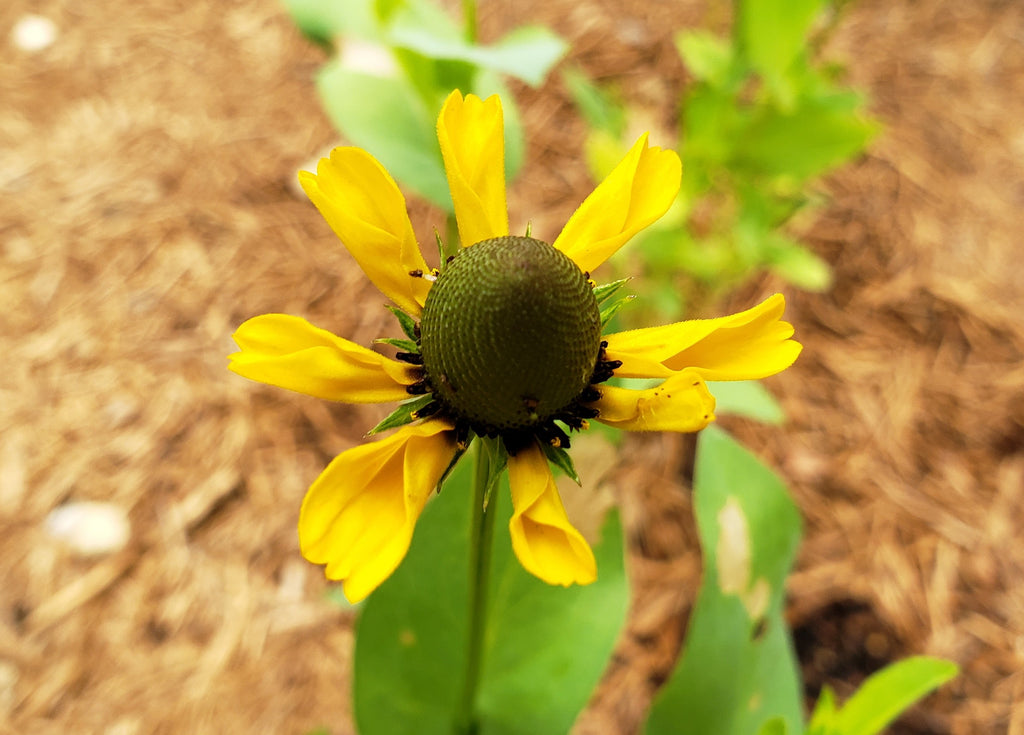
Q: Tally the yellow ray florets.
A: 8